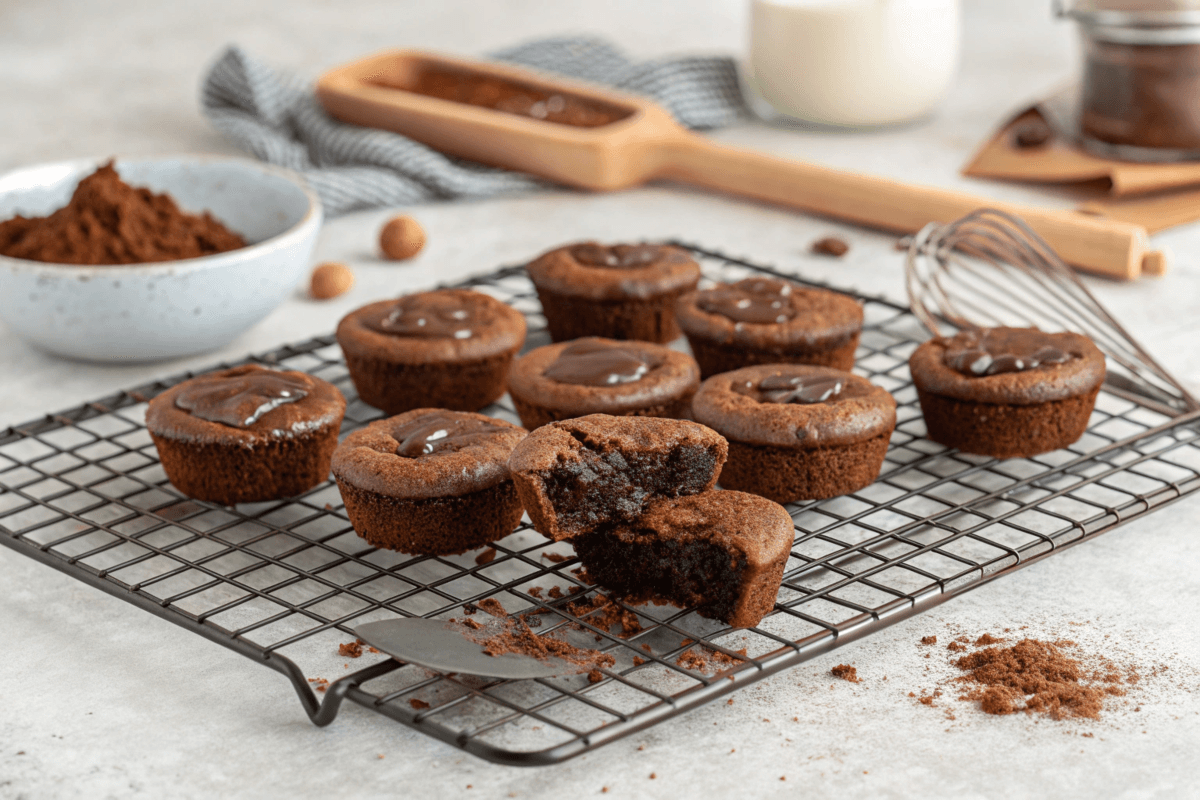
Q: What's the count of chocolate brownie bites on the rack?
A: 9